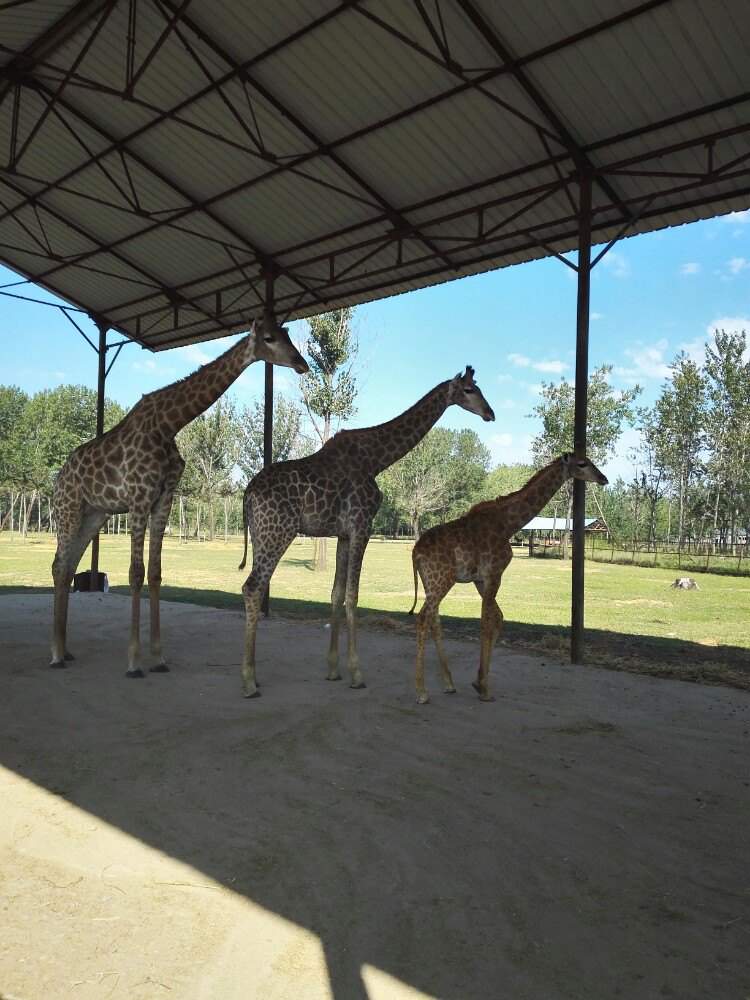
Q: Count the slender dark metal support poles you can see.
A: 3